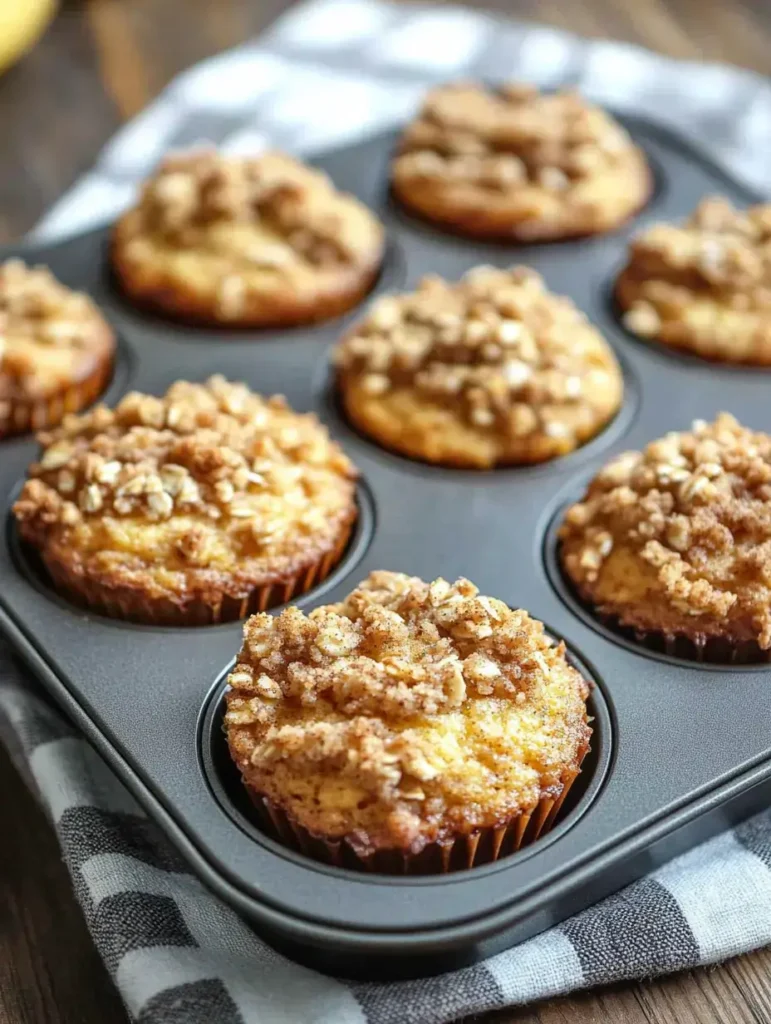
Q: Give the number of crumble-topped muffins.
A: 8